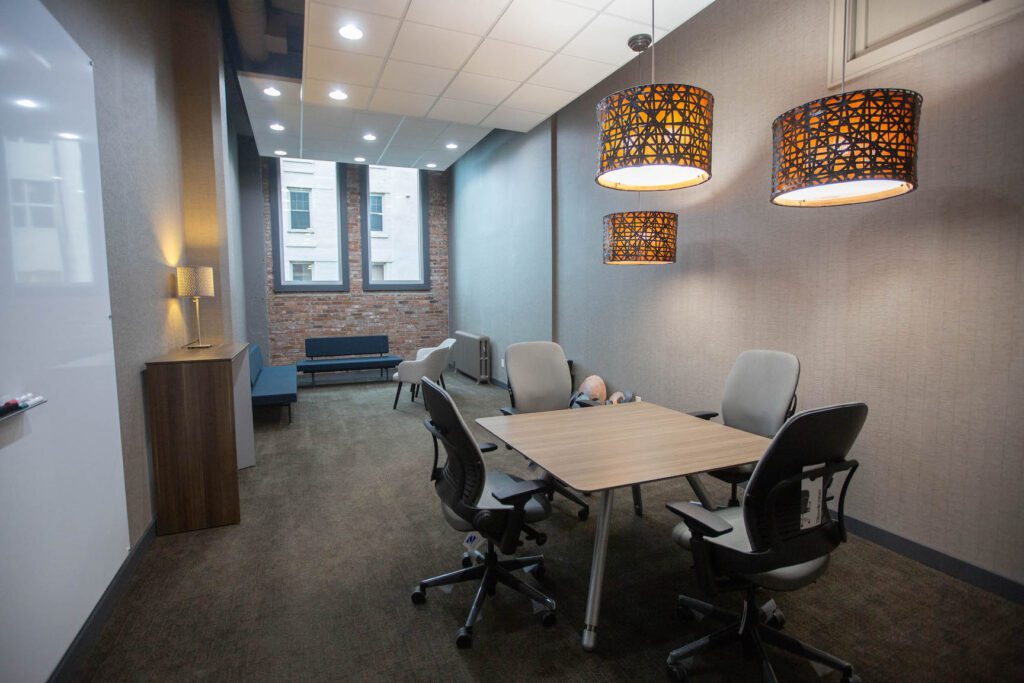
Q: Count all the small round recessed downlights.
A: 9